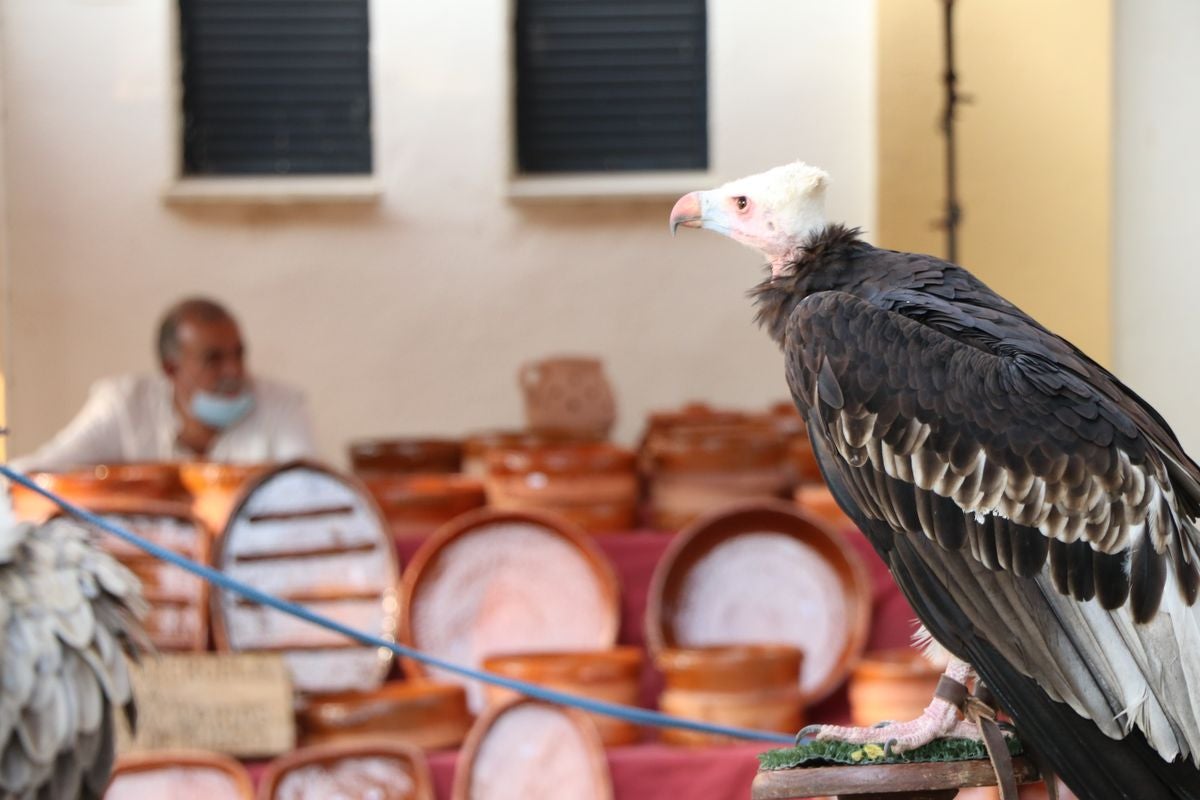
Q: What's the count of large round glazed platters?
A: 2